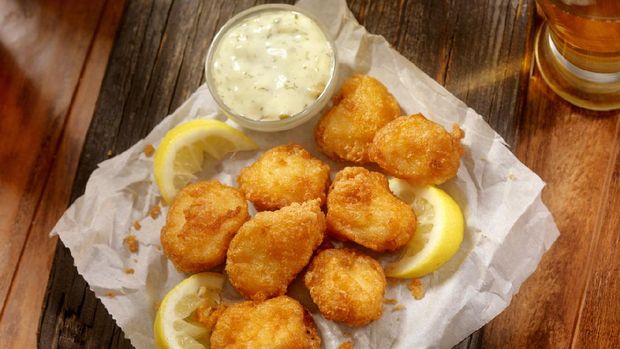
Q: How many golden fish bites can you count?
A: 8